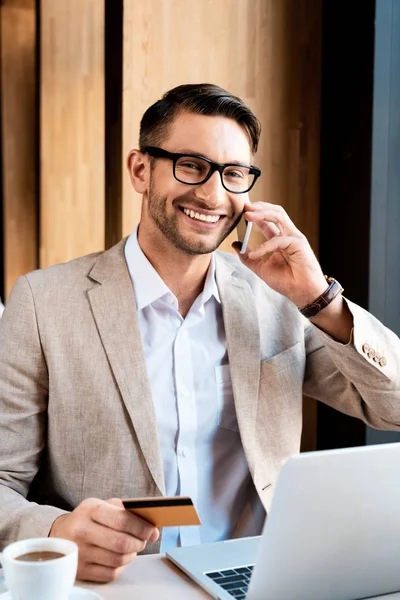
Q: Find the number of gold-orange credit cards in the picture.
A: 1